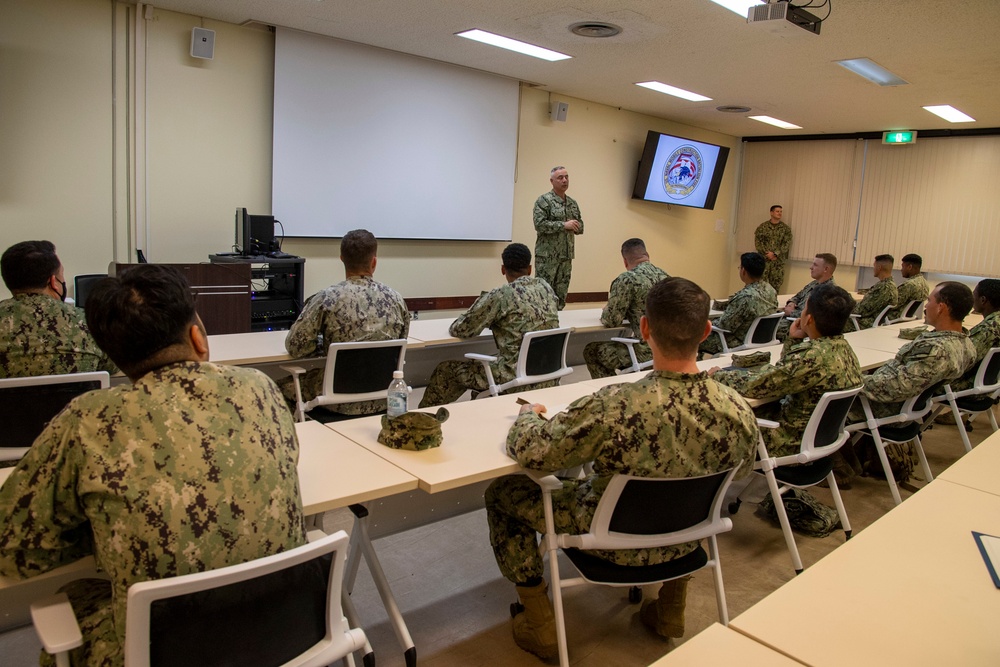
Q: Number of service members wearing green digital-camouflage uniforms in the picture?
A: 15